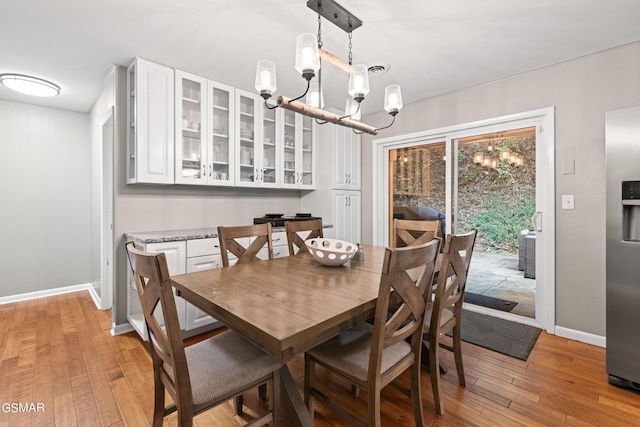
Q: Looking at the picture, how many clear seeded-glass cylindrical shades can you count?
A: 6